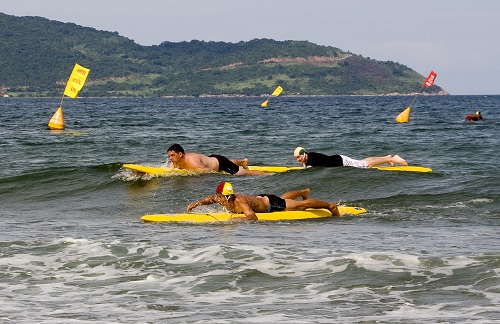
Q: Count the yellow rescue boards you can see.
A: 3